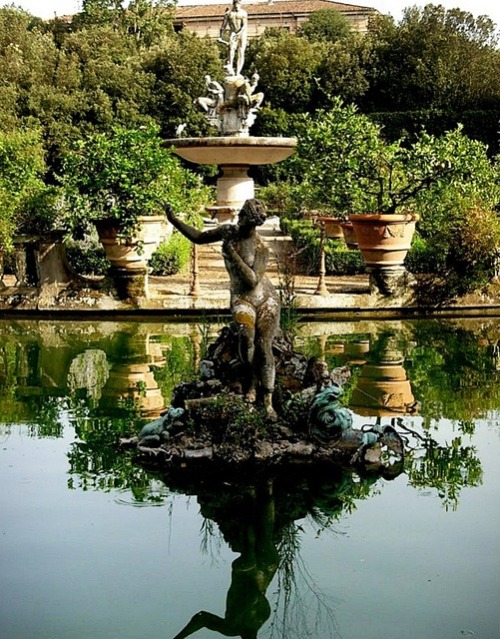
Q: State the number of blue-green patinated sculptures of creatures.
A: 2